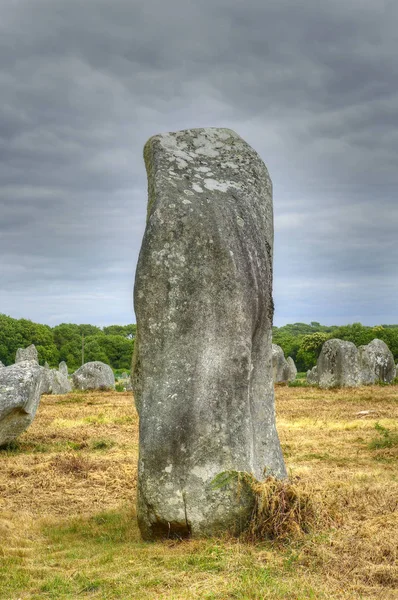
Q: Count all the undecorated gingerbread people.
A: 0